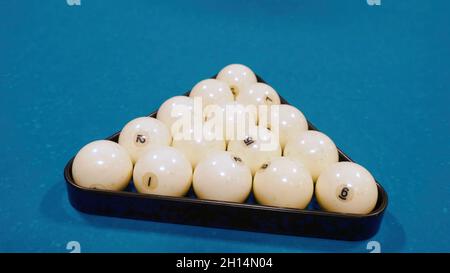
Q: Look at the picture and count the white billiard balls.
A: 15